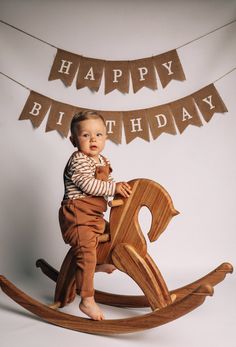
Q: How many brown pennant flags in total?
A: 13